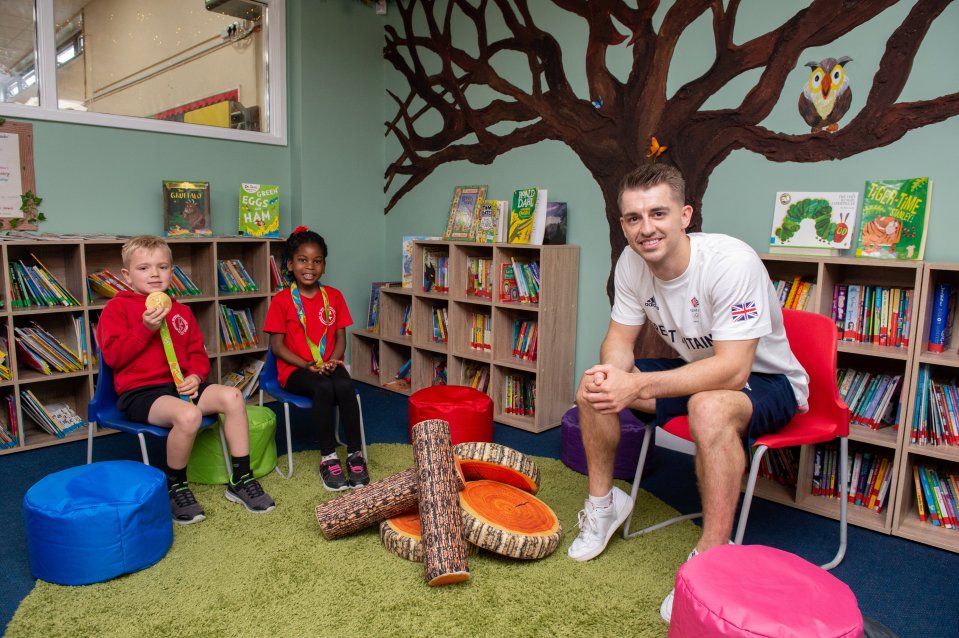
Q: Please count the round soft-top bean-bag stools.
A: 5